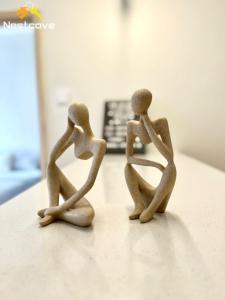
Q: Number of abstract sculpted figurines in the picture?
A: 2